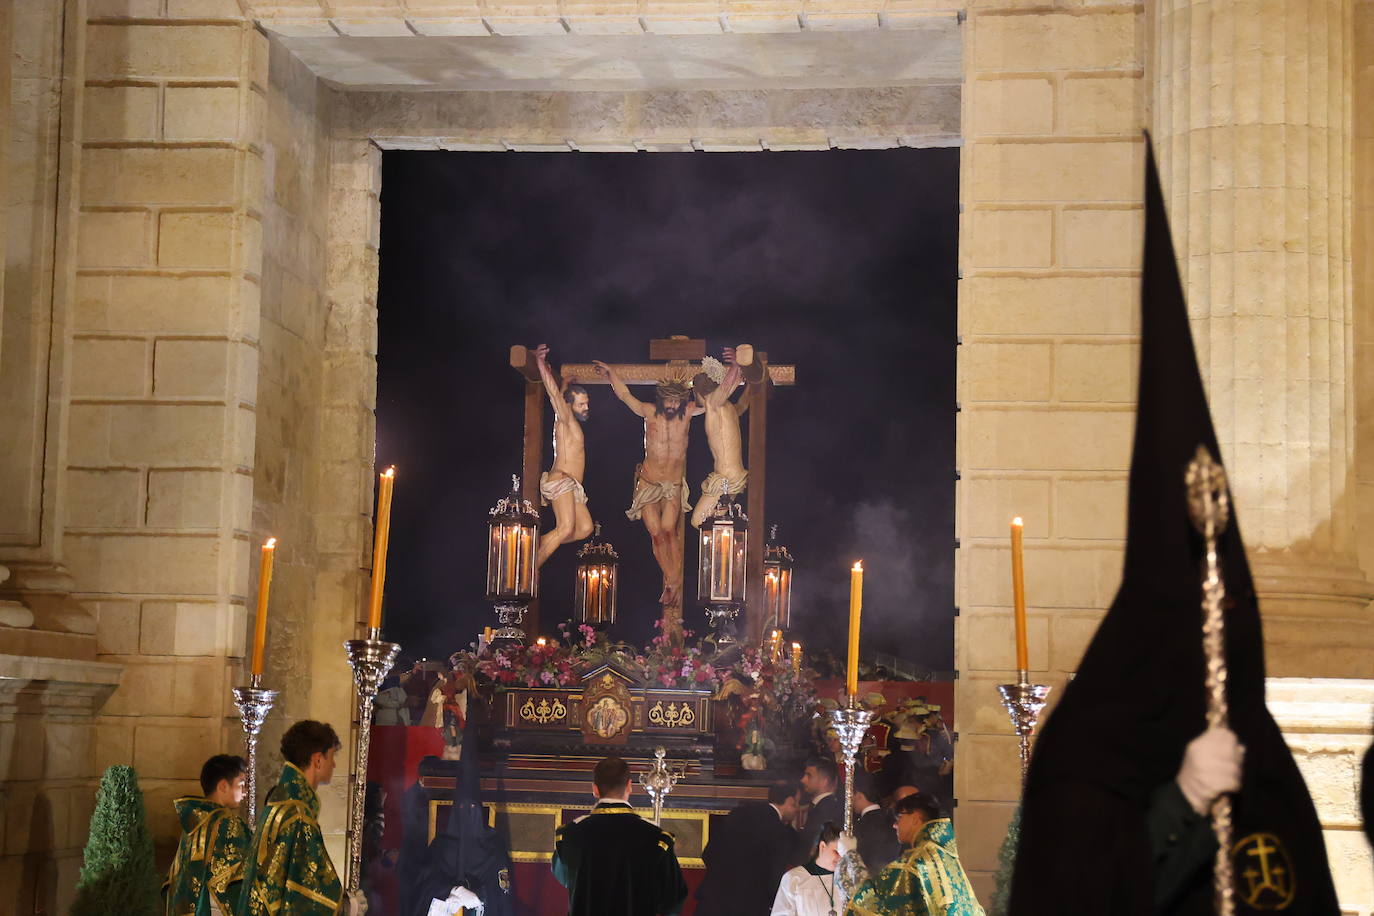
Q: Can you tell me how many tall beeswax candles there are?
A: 4